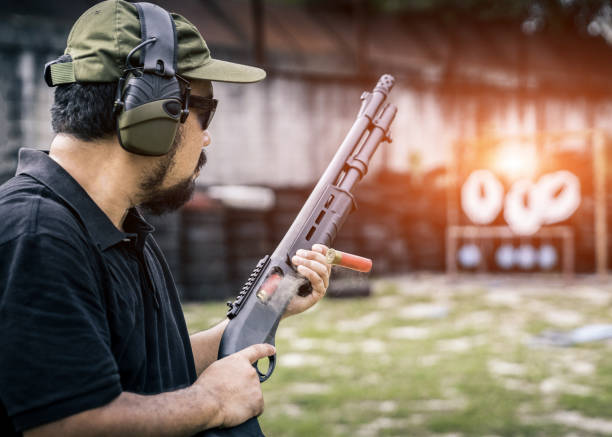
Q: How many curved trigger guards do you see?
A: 1